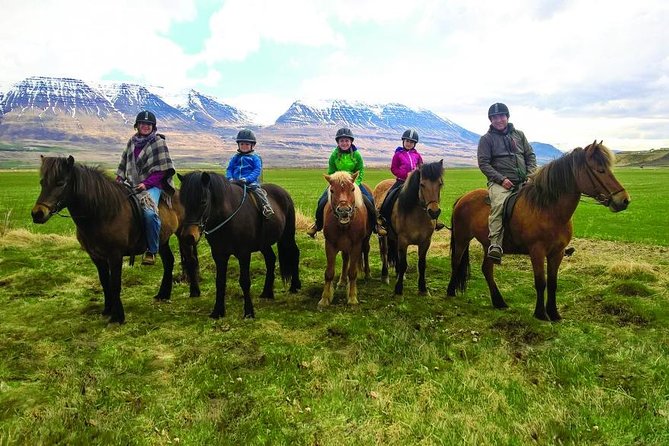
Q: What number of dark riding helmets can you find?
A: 5